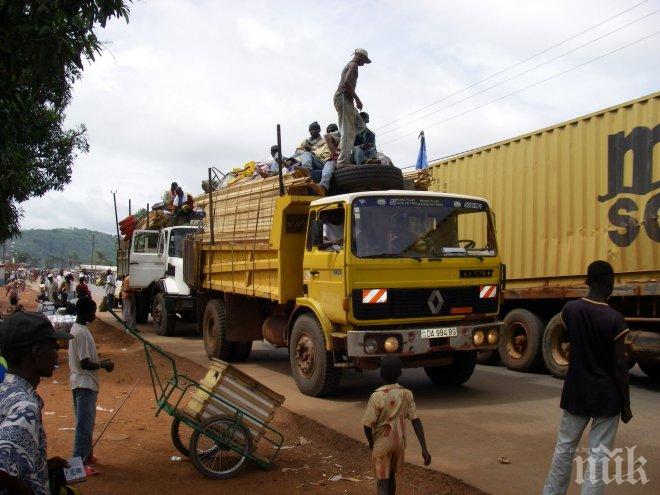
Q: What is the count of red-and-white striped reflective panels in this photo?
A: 2